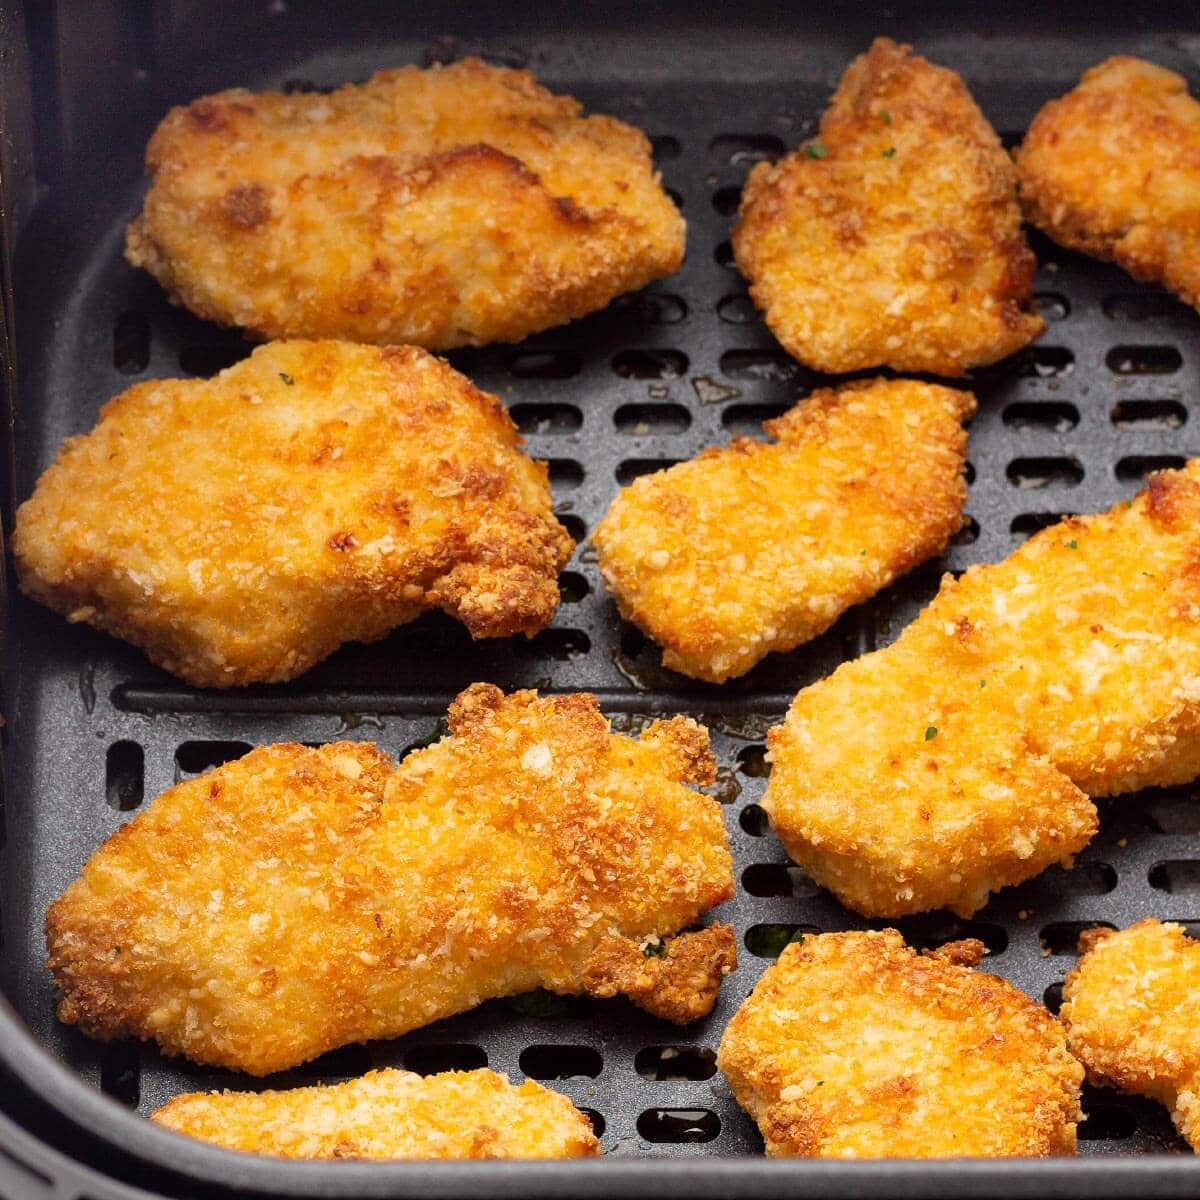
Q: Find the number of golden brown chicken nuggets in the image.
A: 10